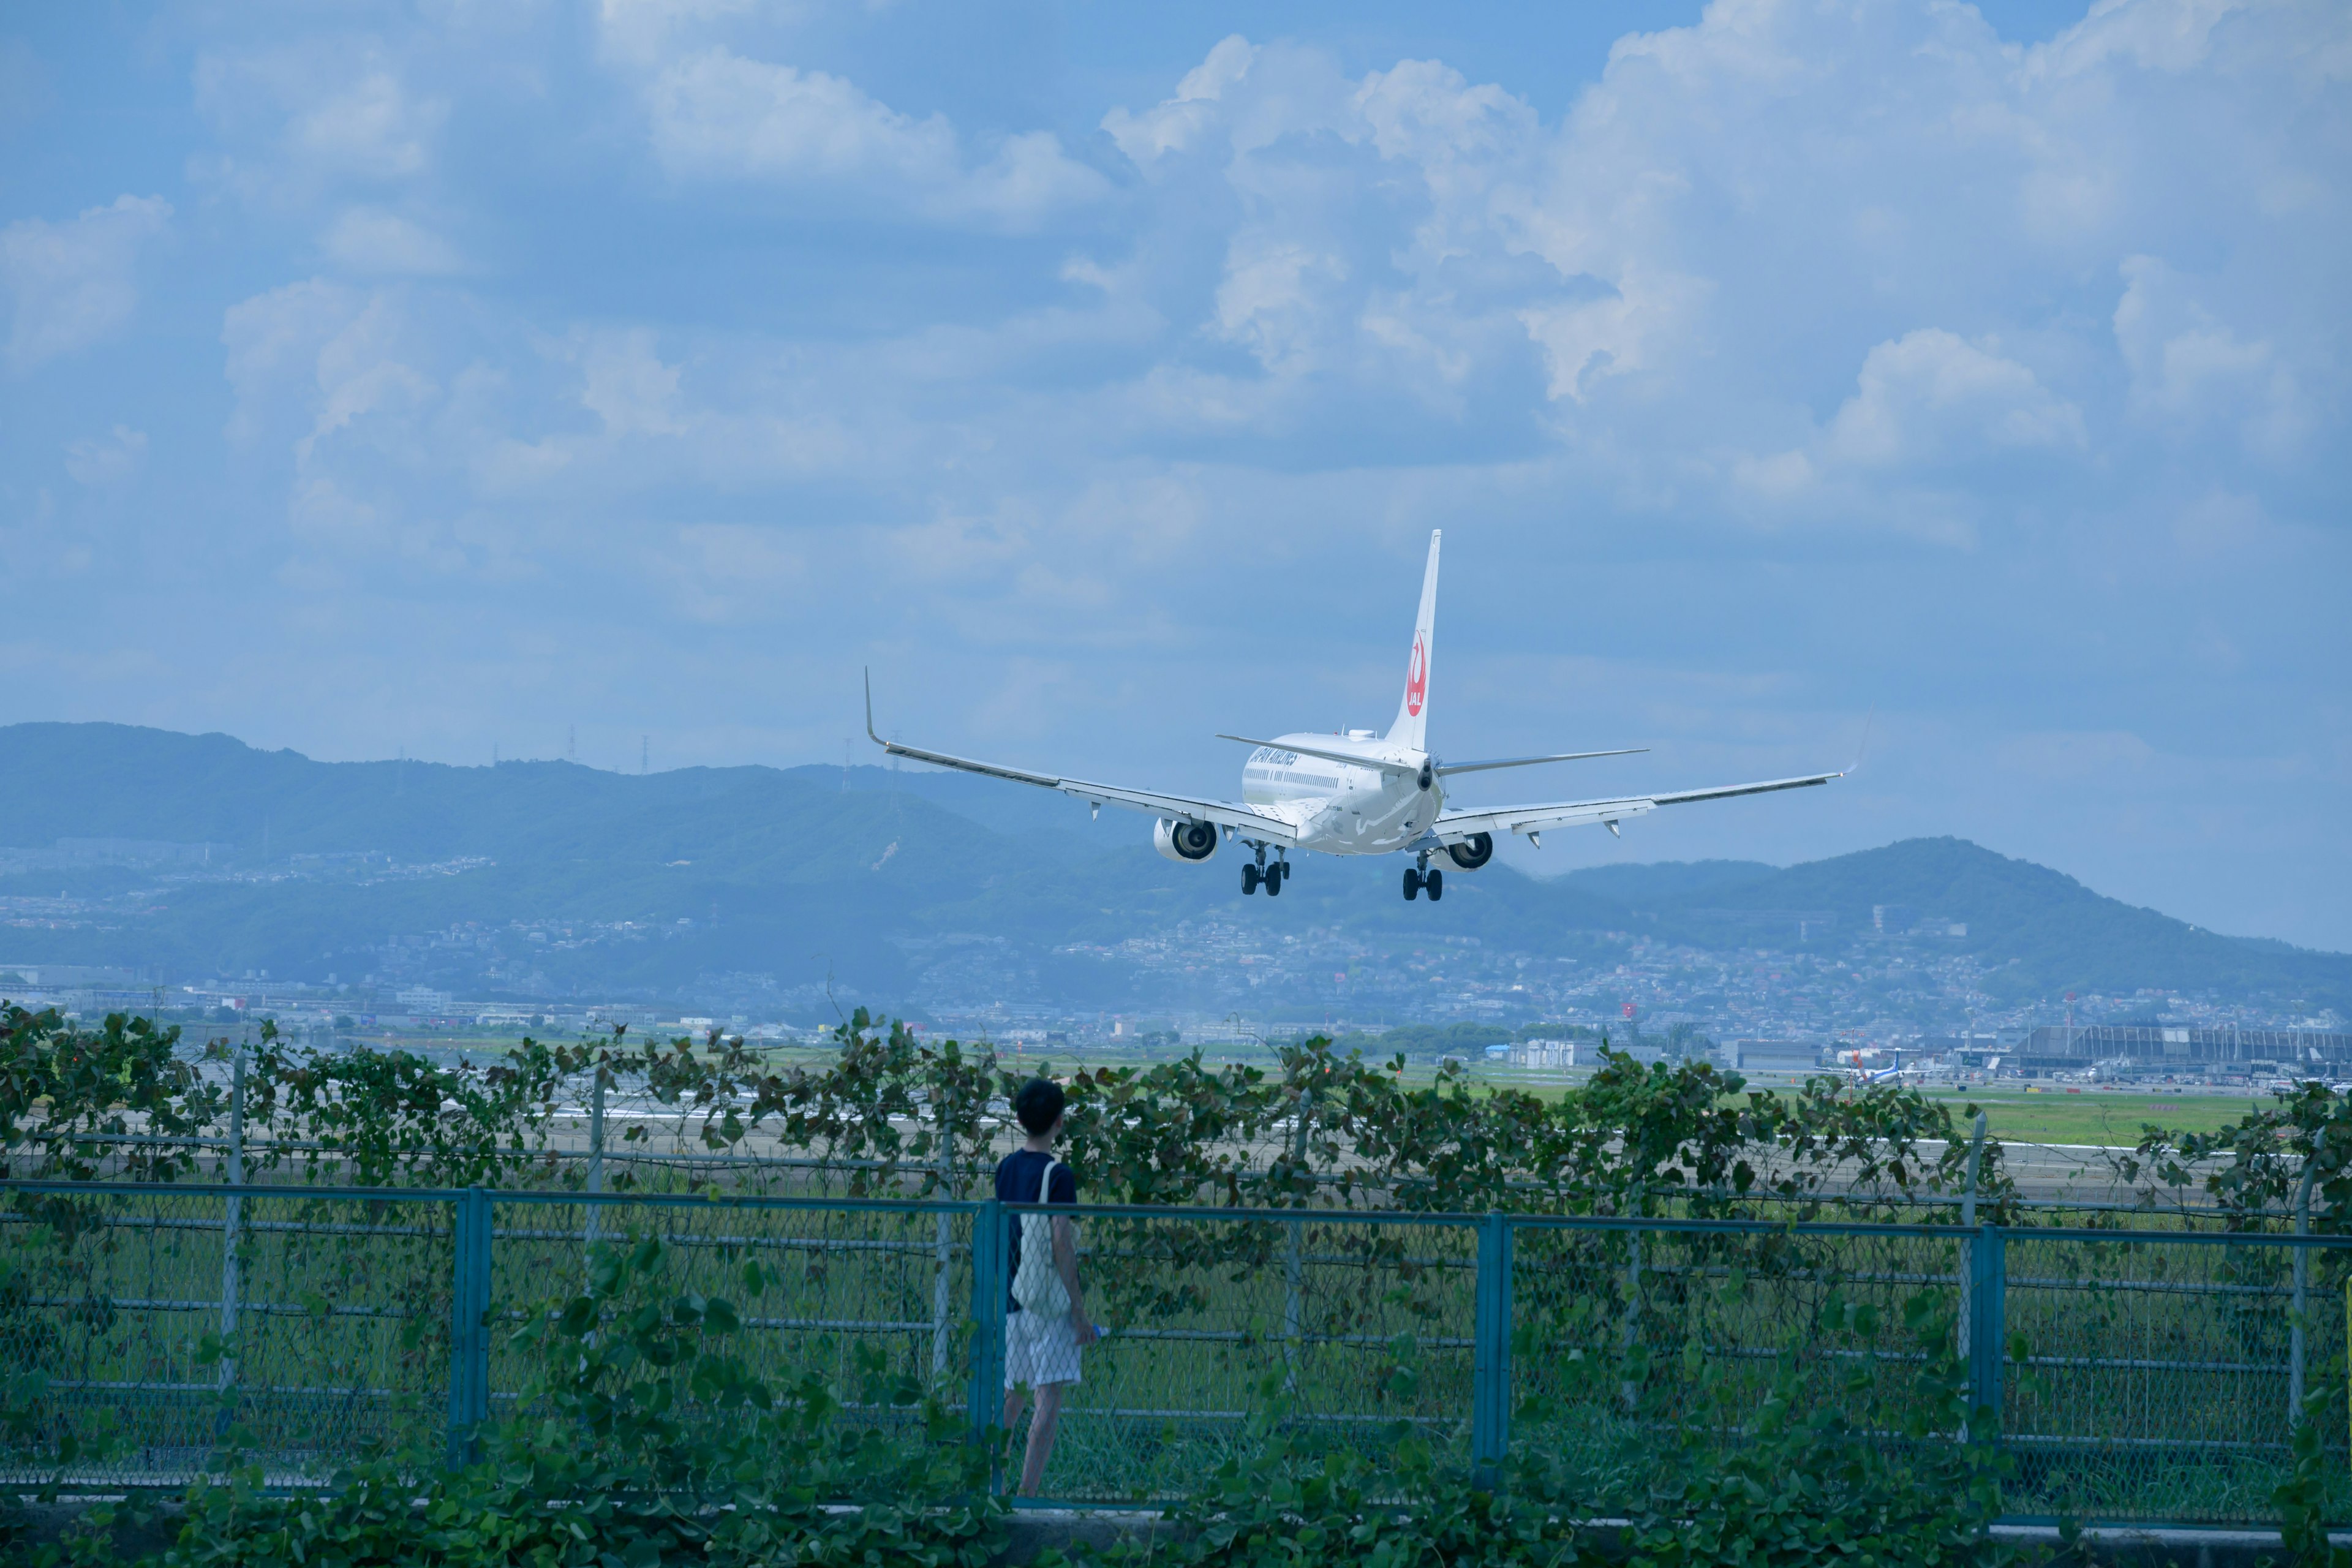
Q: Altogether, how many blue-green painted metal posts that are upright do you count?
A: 4